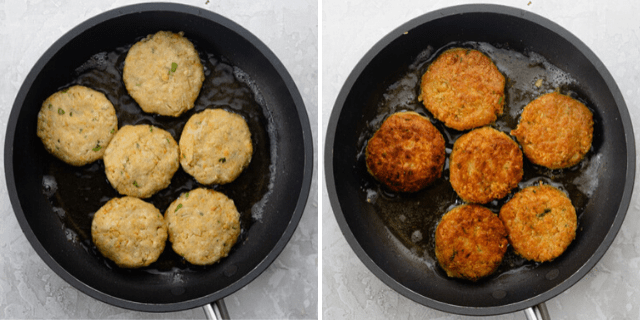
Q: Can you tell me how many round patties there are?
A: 12